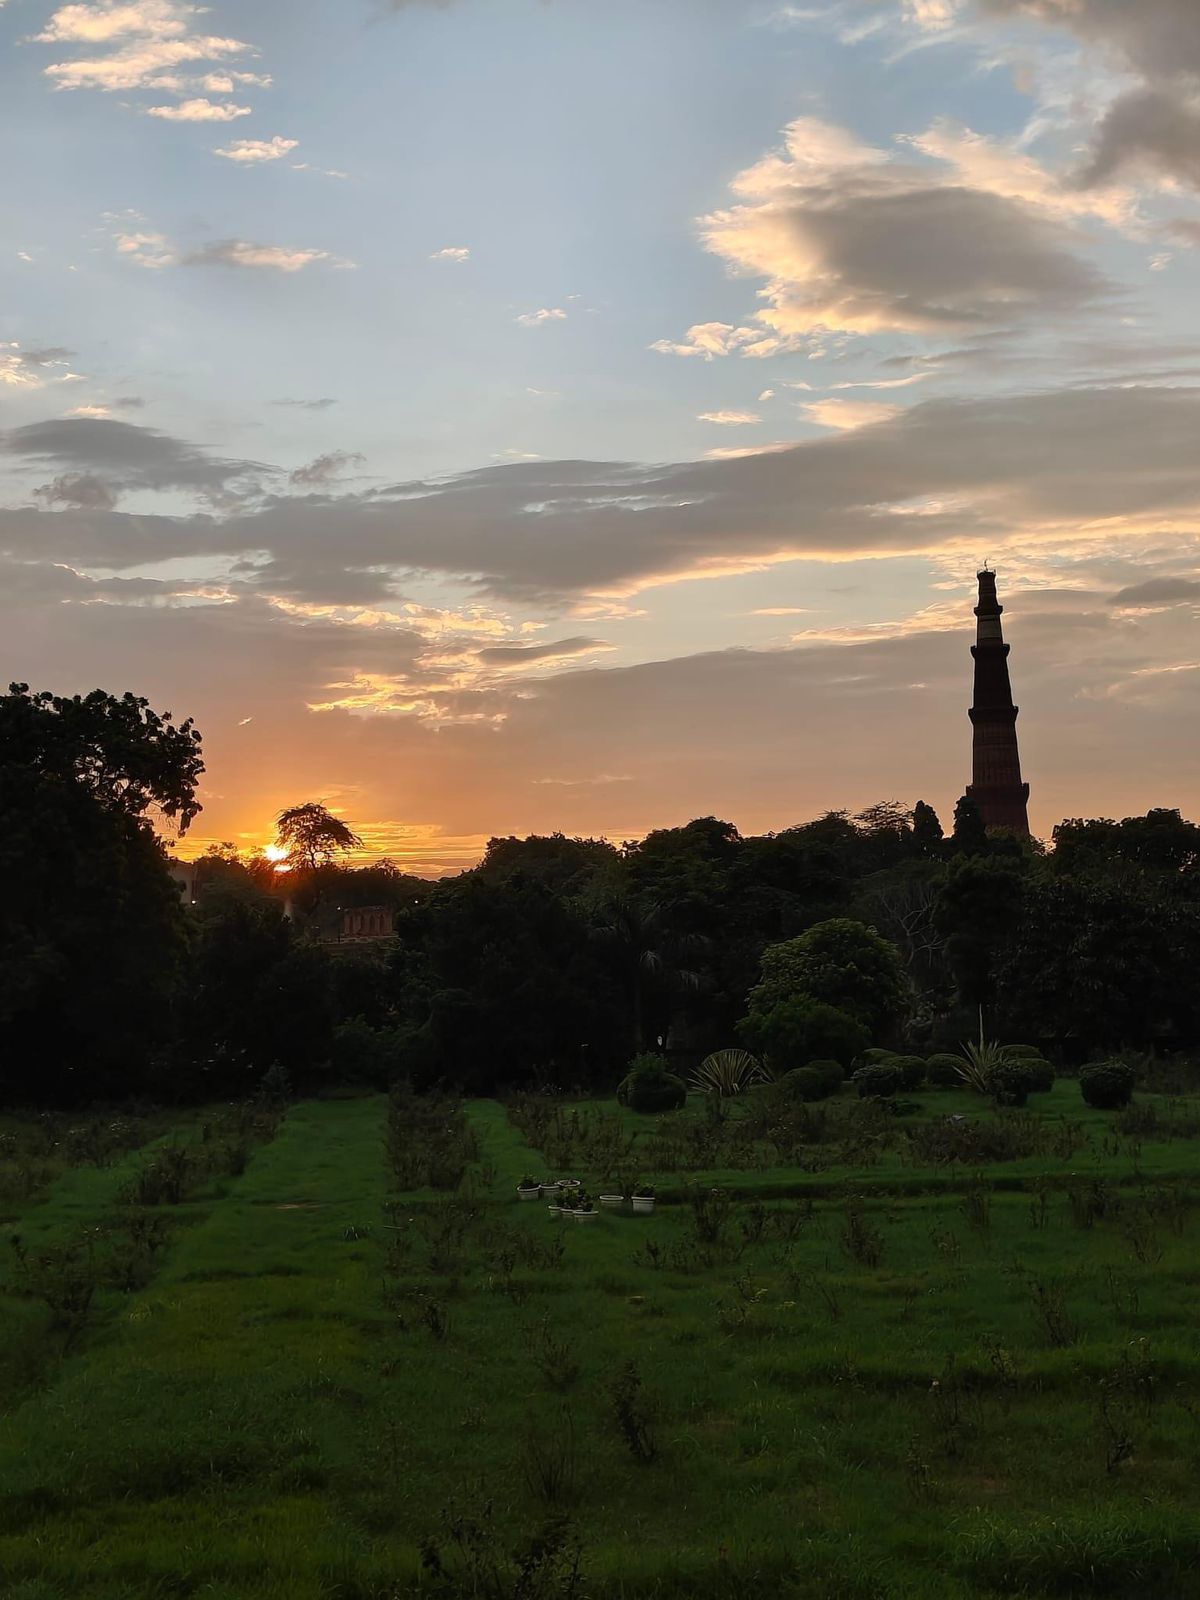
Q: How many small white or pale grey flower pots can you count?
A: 8